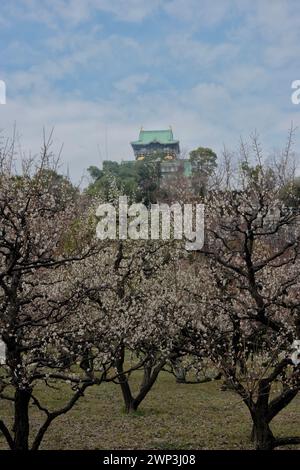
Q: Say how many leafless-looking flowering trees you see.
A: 3